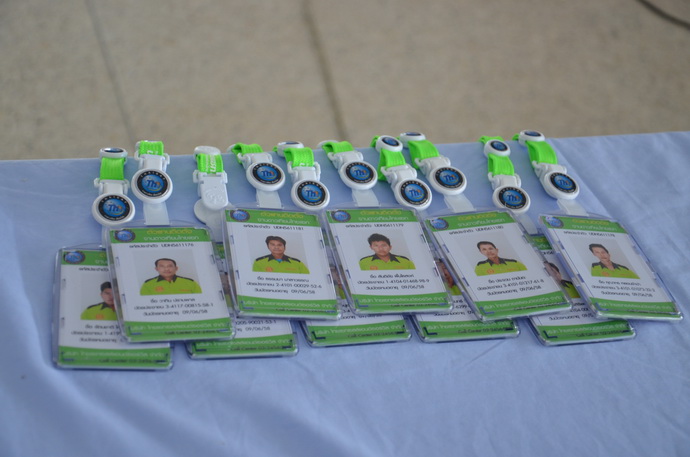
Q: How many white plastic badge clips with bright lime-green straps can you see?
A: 10